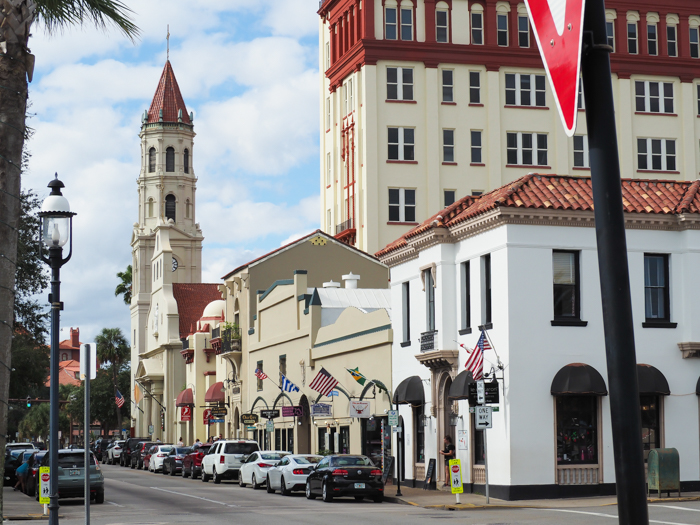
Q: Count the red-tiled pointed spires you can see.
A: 1